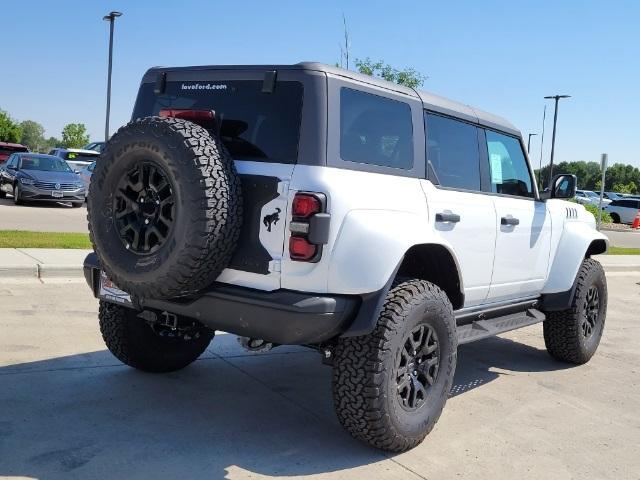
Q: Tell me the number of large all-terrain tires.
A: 4